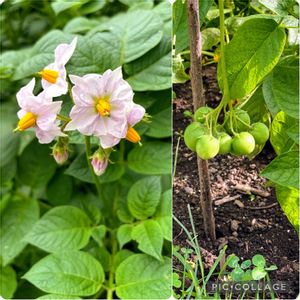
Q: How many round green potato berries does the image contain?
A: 7